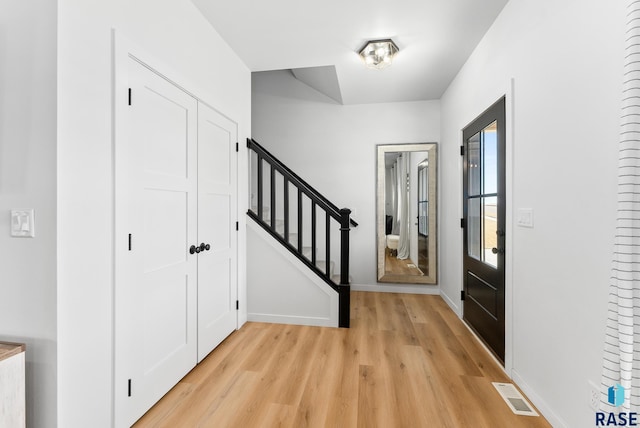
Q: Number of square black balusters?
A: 6